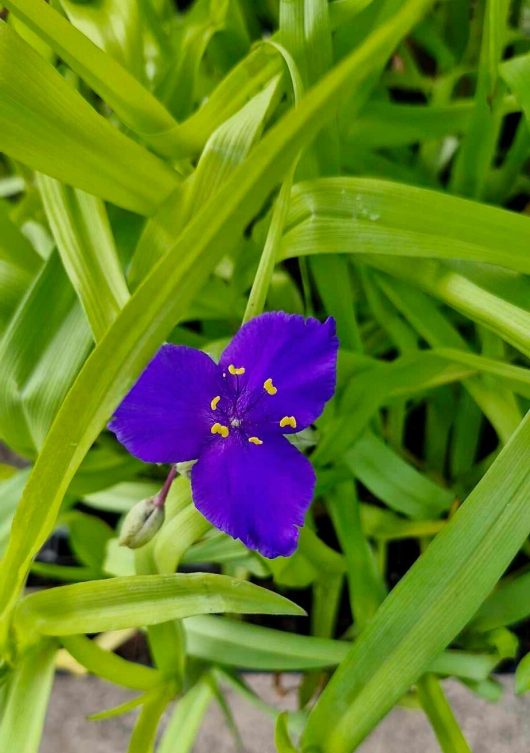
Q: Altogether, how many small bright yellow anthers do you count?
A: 6